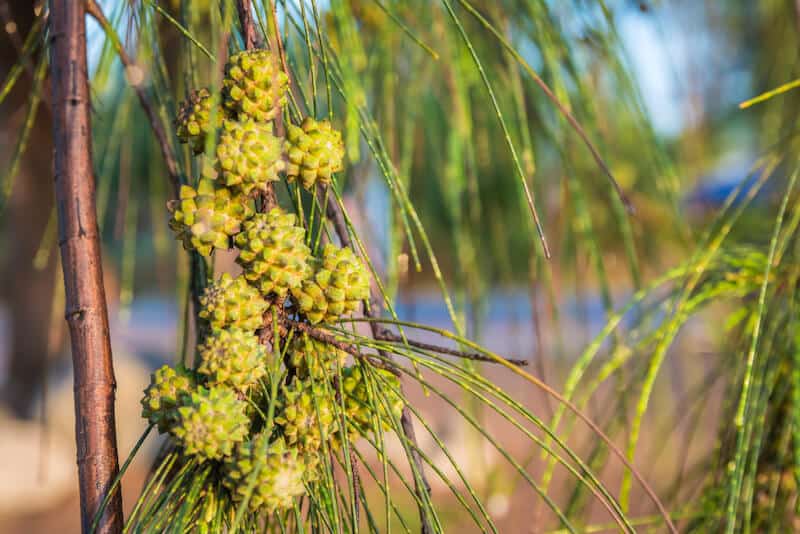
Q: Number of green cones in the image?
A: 15